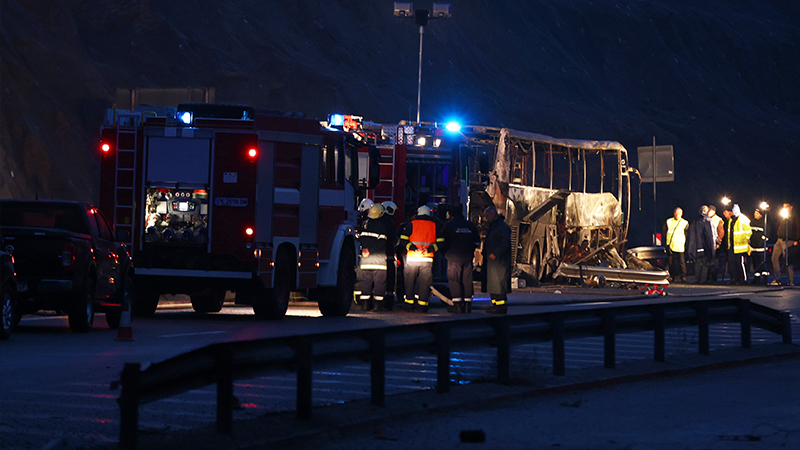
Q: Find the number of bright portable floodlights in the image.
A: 3